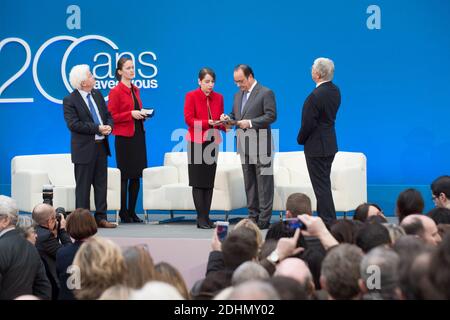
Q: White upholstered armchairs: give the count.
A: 3